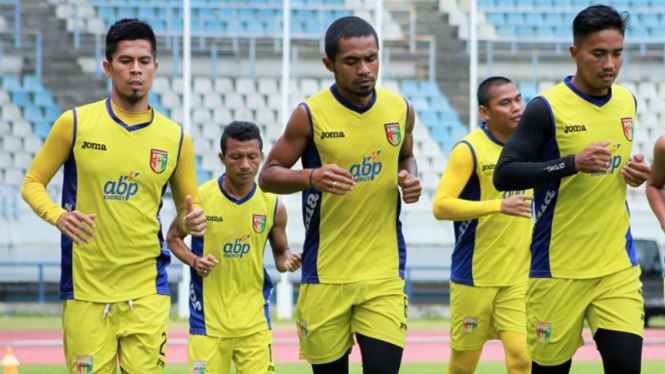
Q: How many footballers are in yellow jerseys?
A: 5